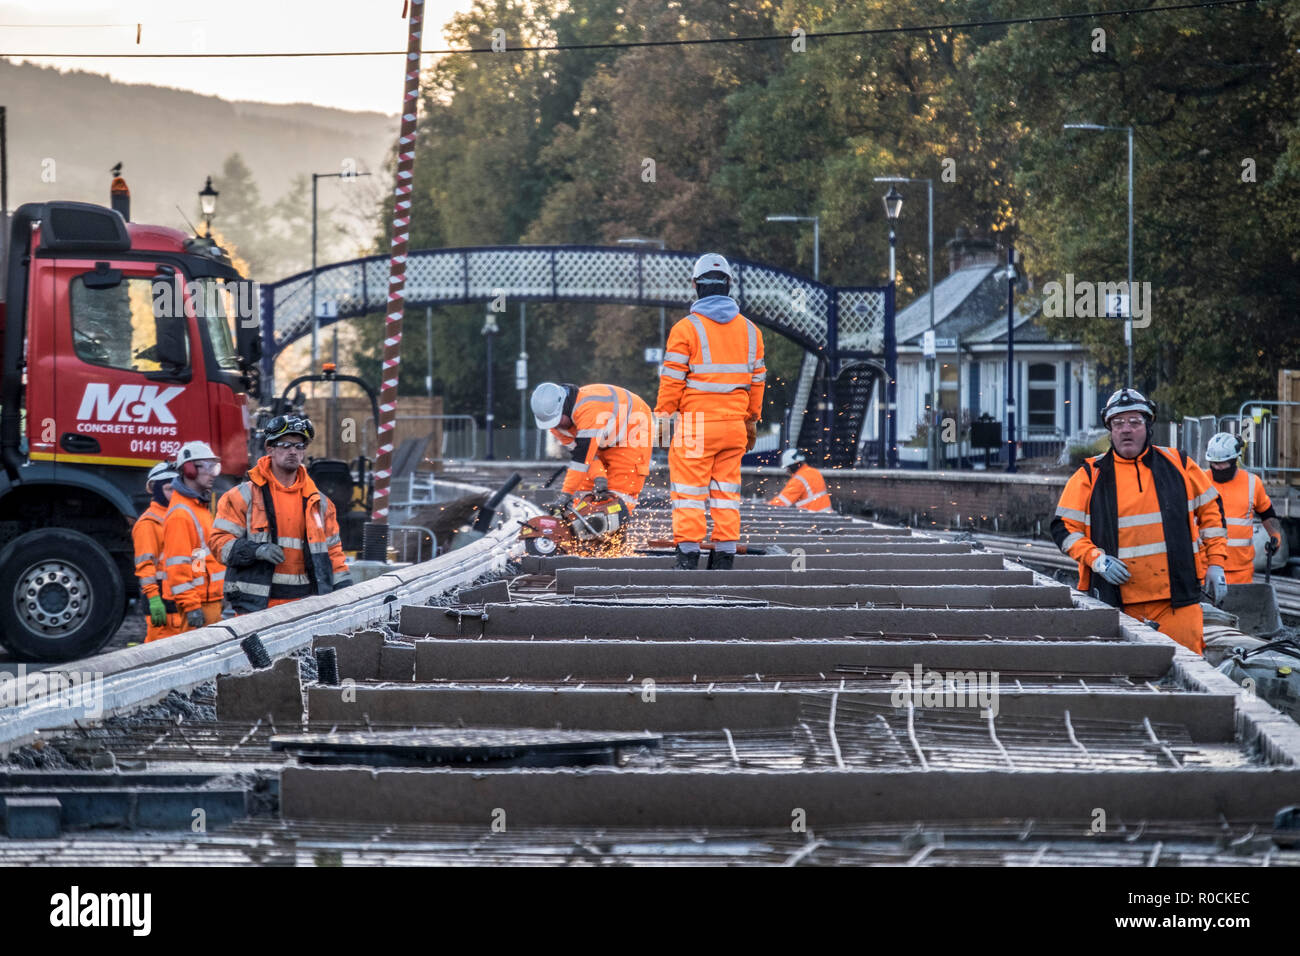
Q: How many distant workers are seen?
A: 1